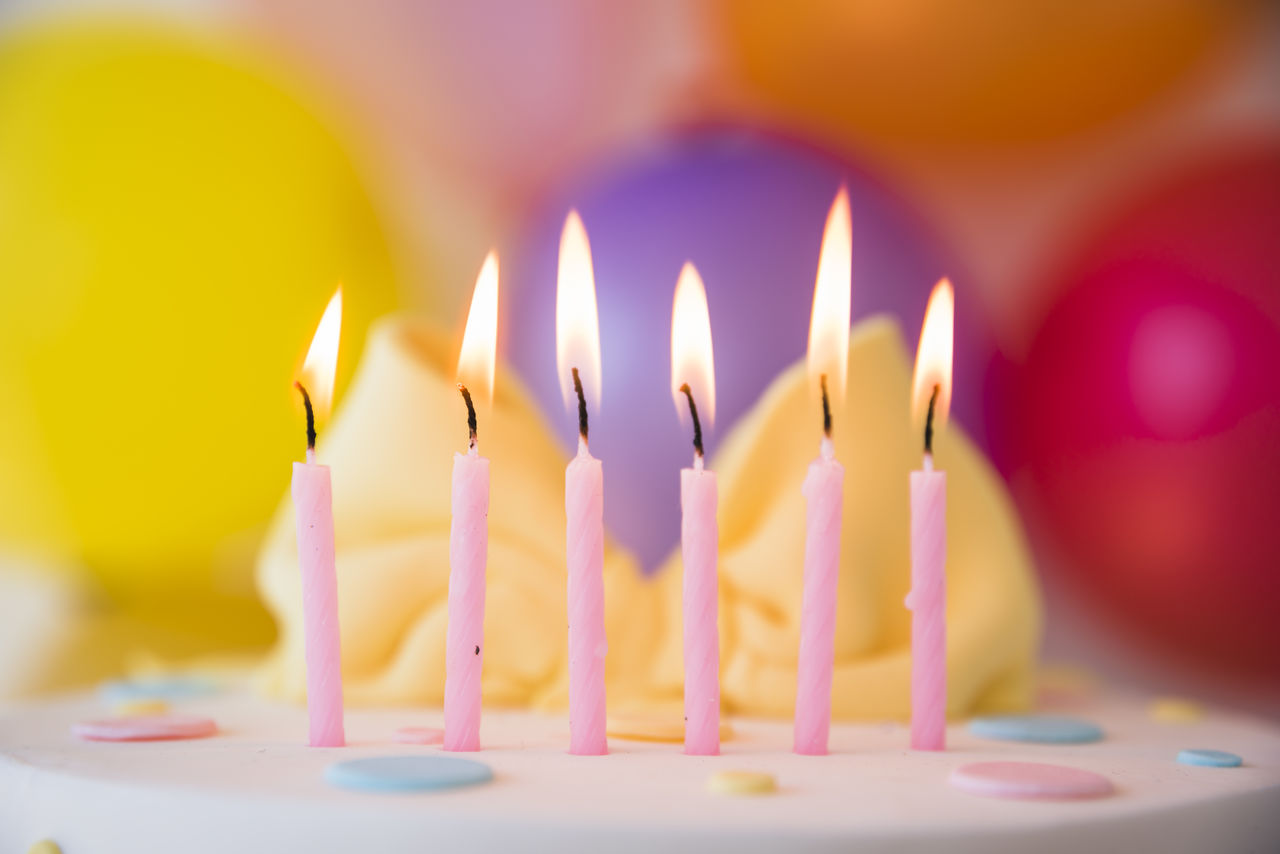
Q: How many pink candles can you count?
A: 6